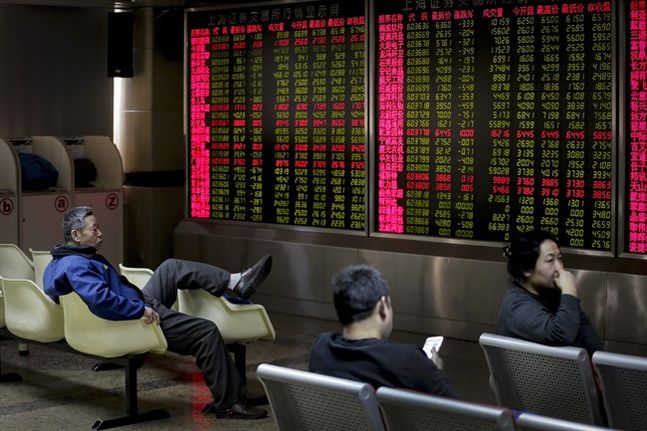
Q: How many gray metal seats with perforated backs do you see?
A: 5